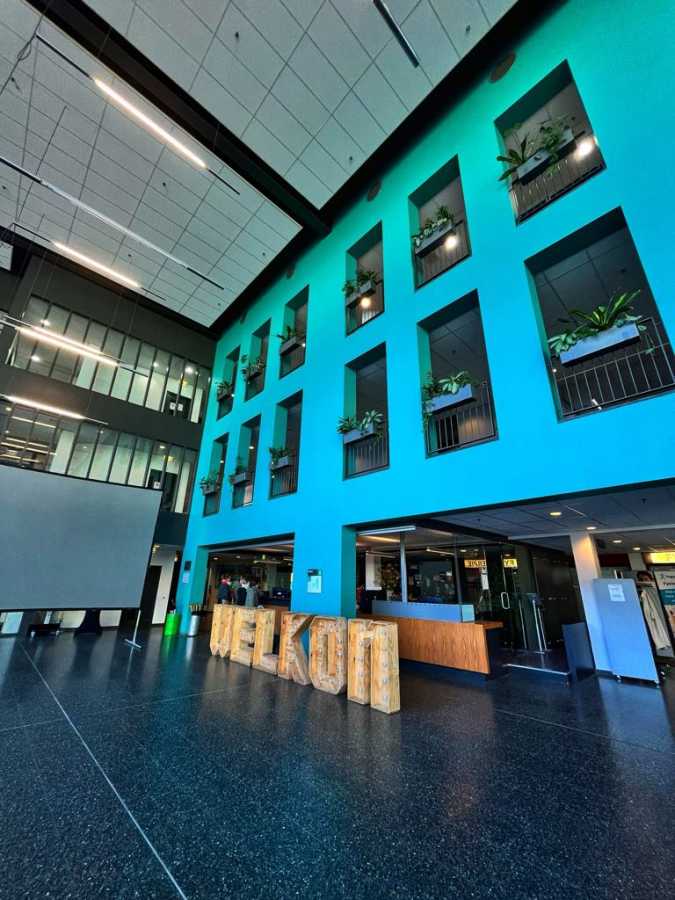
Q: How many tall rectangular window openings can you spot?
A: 12